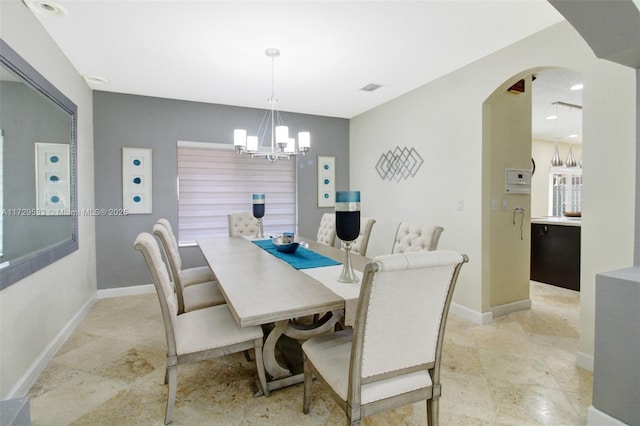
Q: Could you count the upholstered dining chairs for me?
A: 8